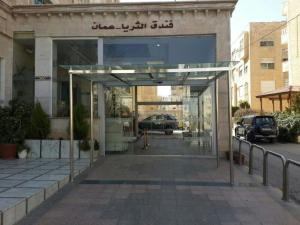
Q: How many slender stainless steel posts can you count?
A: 4